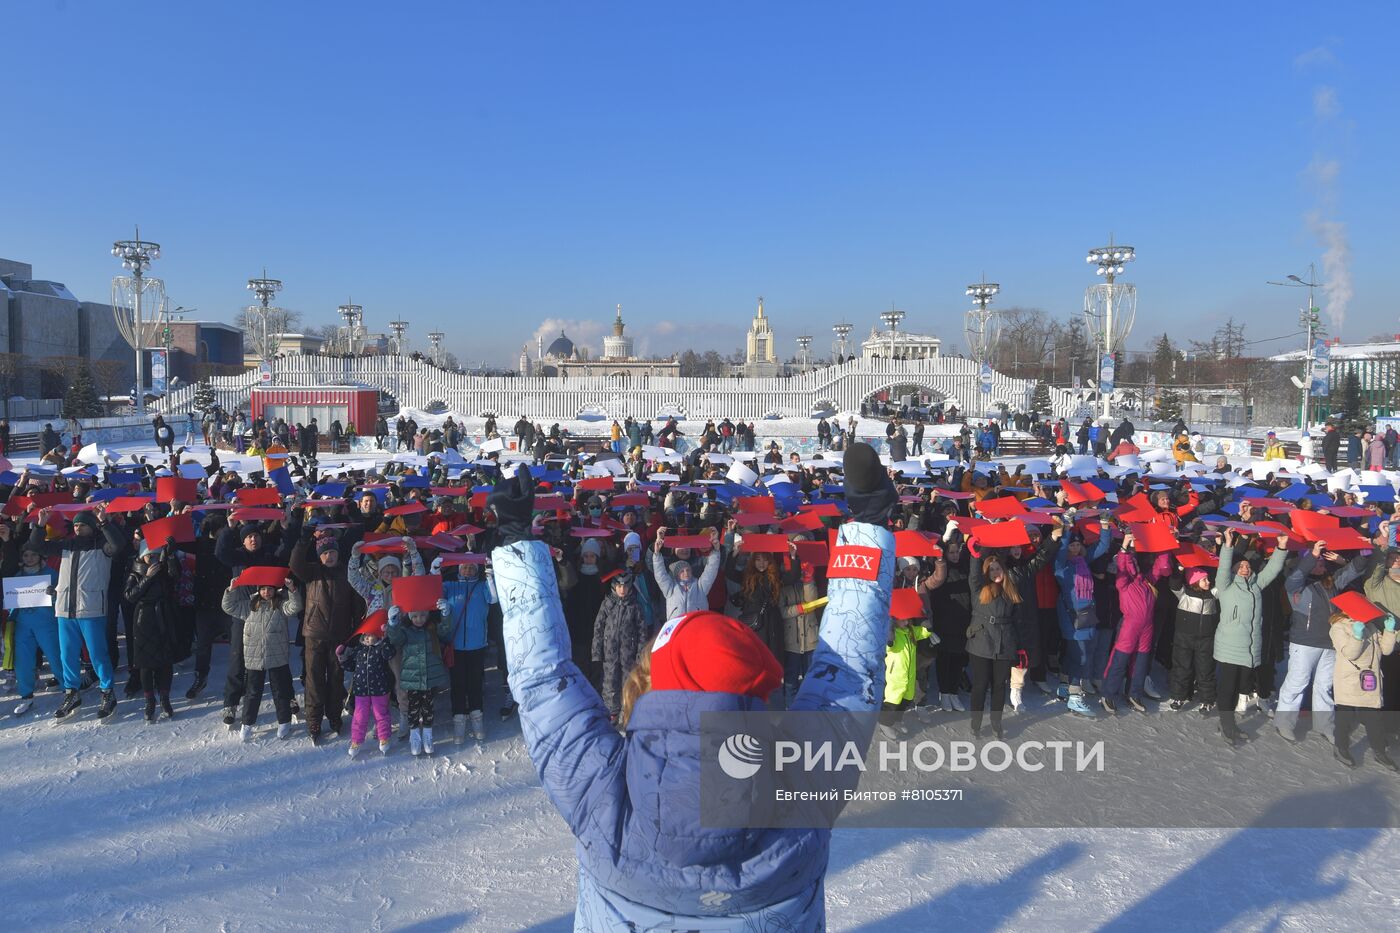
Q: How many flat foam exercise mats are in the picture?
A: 0